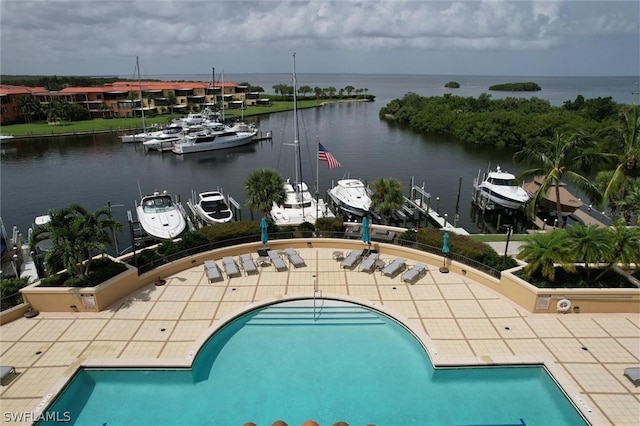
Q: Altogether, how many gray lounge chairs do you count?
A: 11